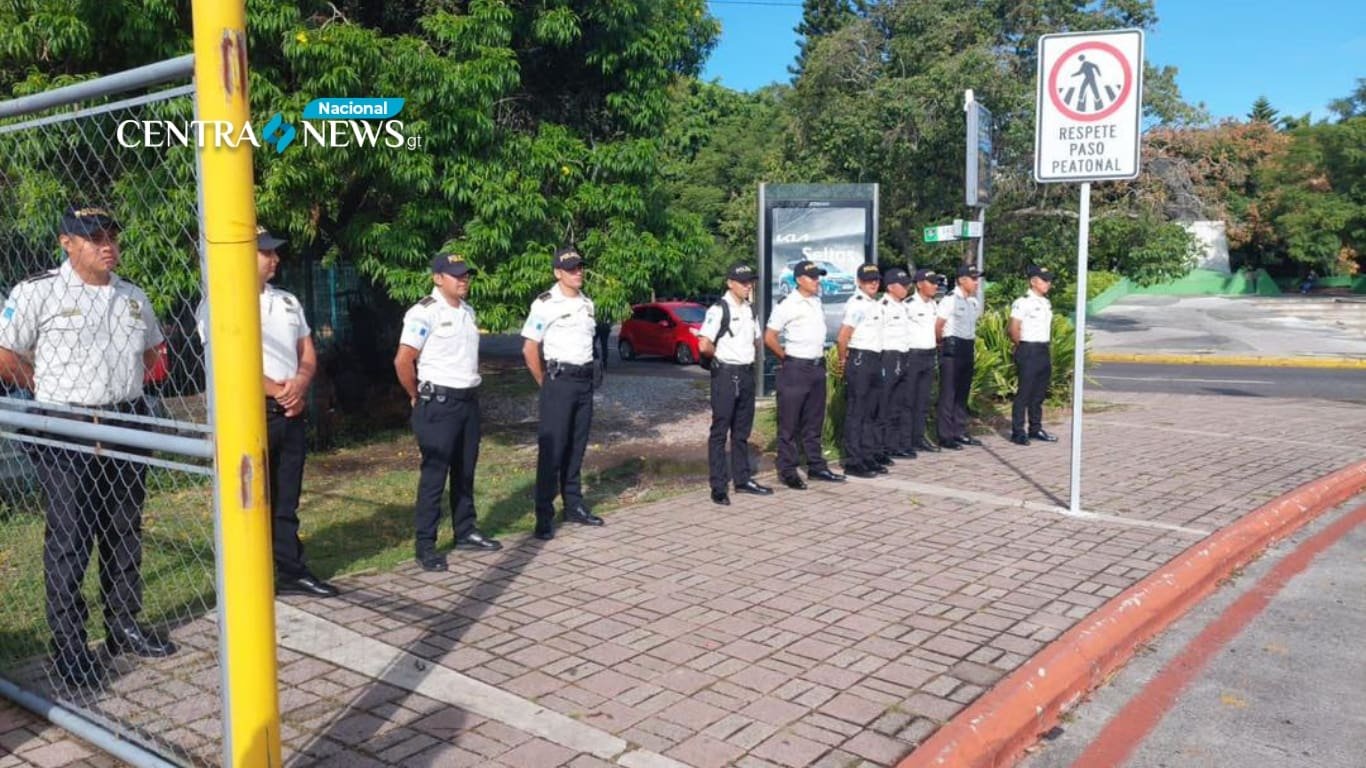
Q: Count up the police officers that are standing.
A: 11